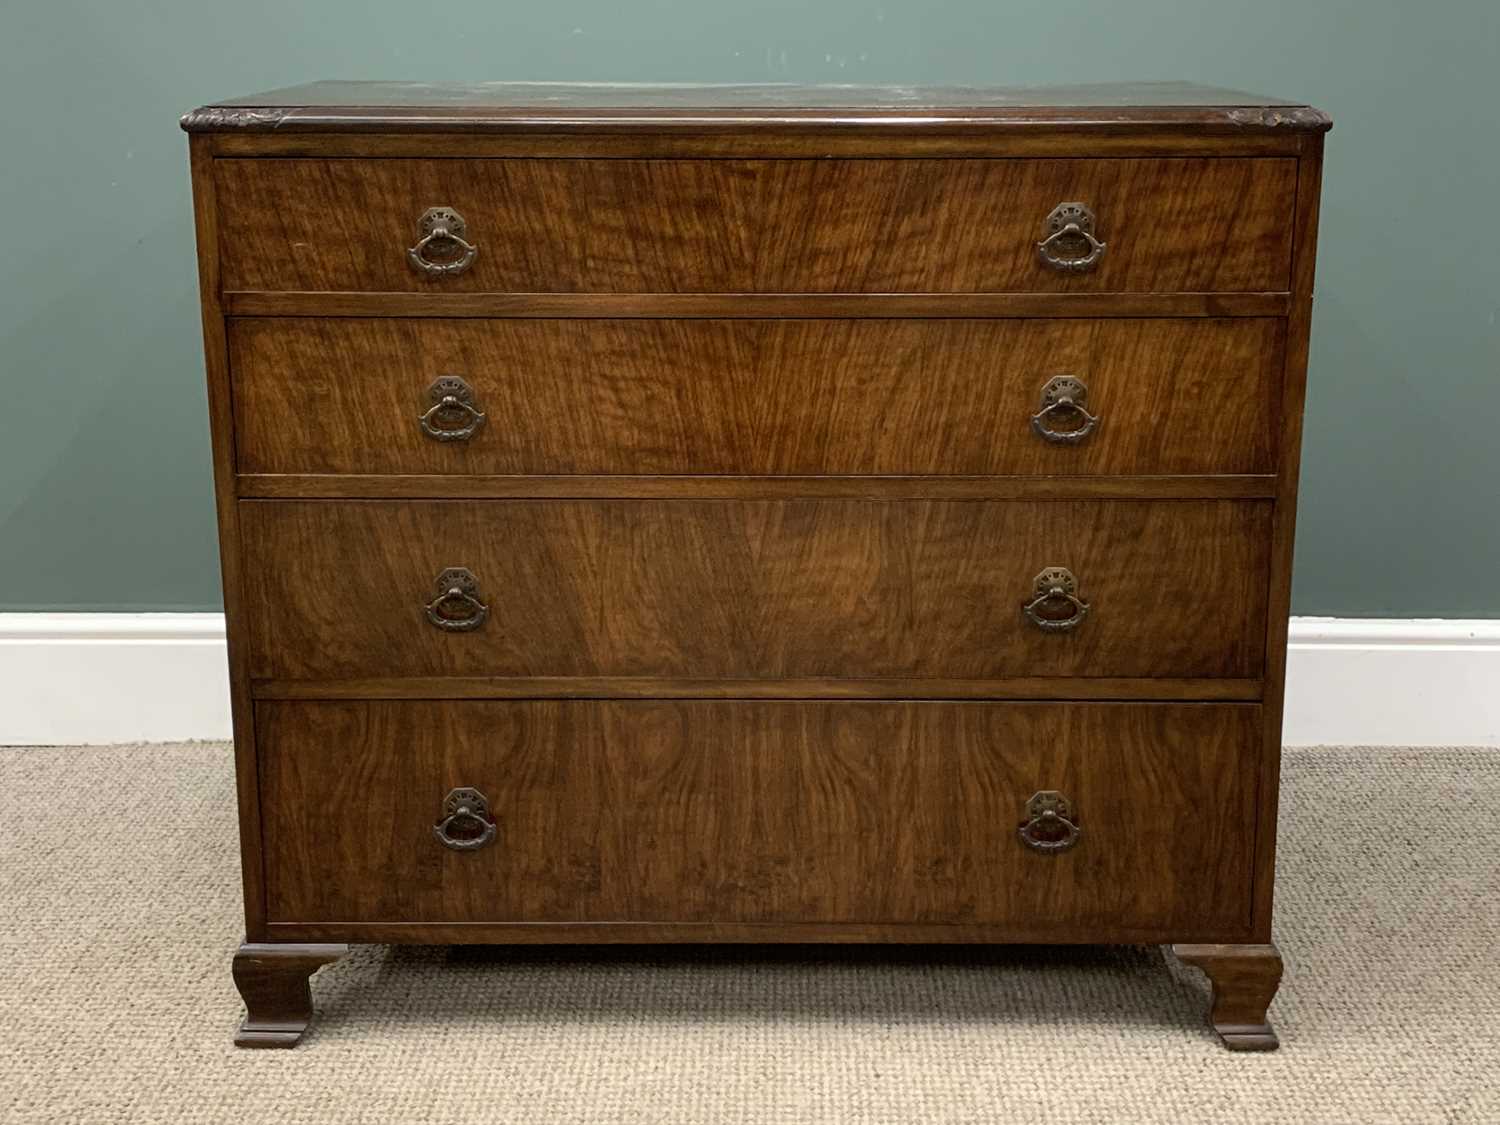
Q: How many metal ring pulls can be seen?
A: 8